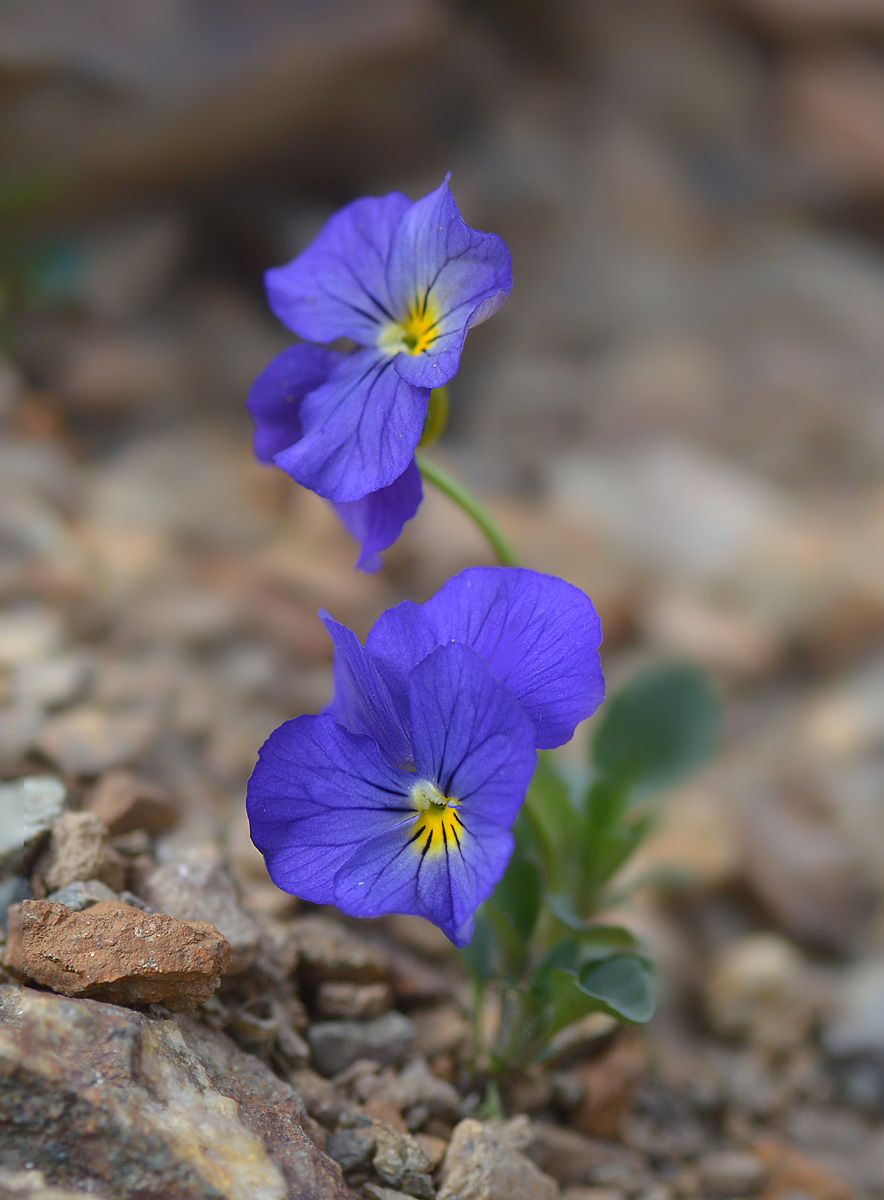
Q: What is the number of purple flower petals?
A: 10